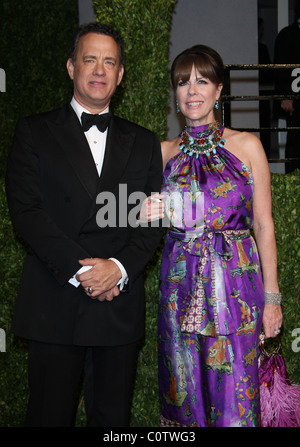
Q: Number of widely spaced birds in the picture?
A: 0